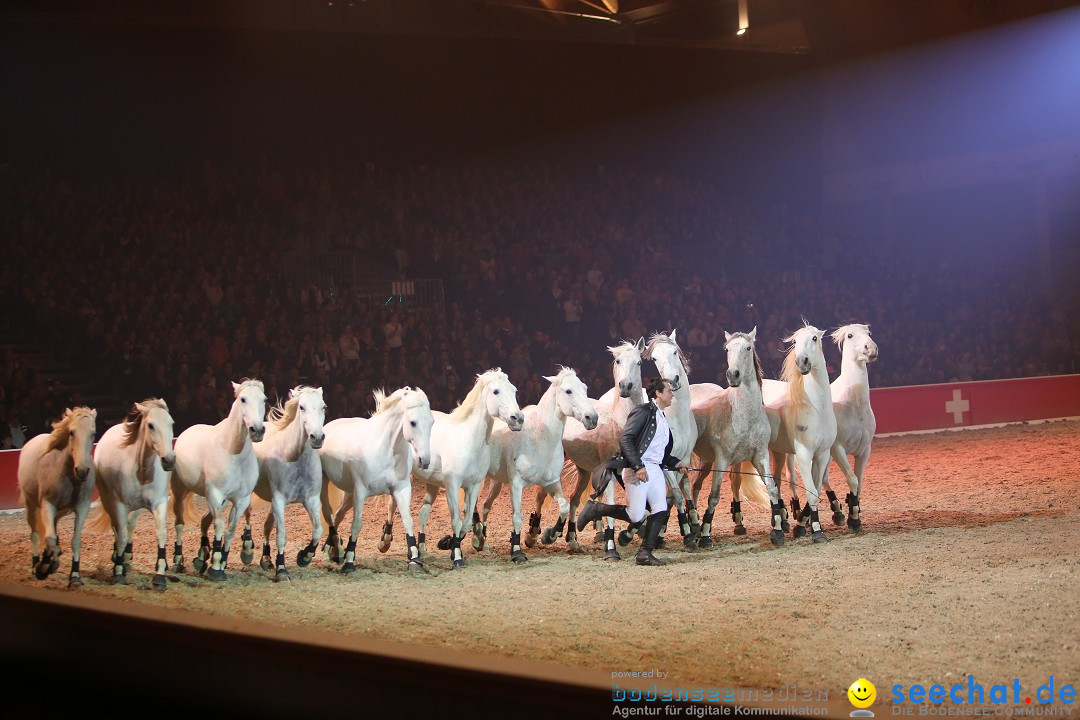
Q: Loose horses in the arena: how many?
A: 12